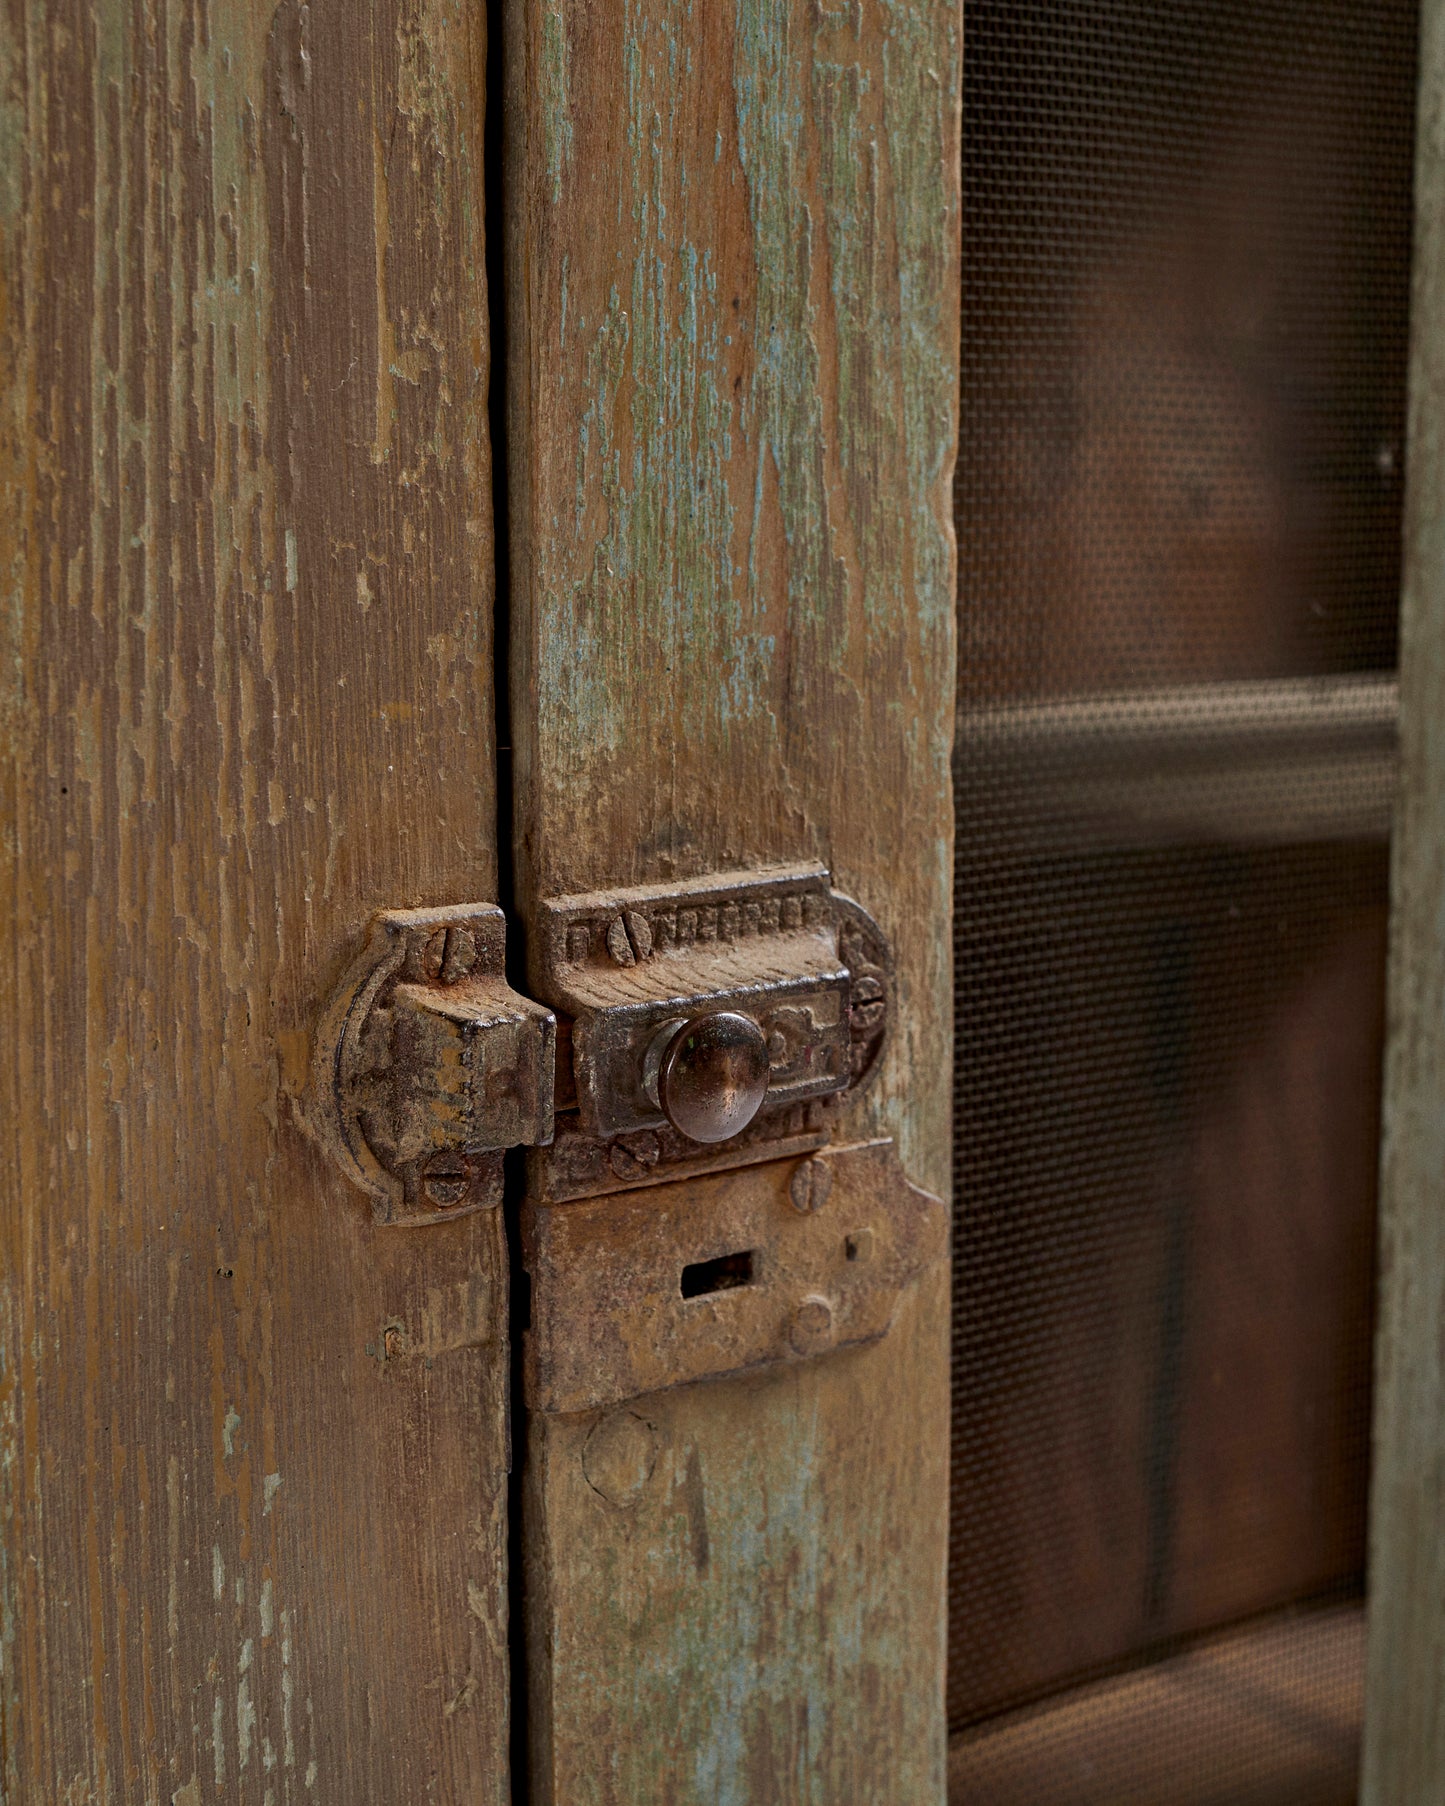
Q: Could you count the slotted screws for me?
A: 6